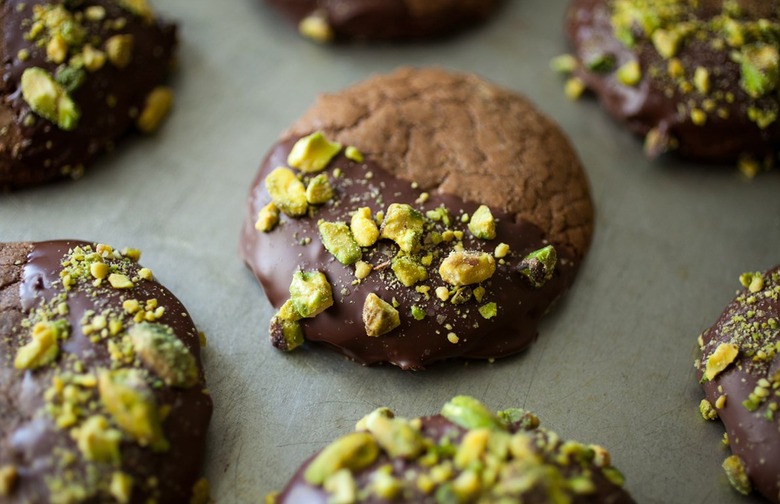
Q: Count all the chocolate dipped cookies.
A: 7